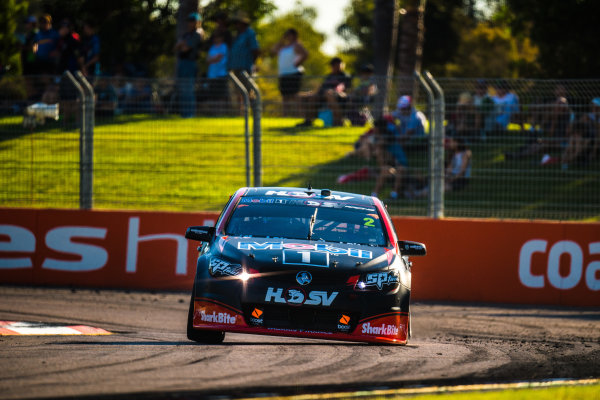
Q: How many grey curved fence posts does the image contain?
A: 6